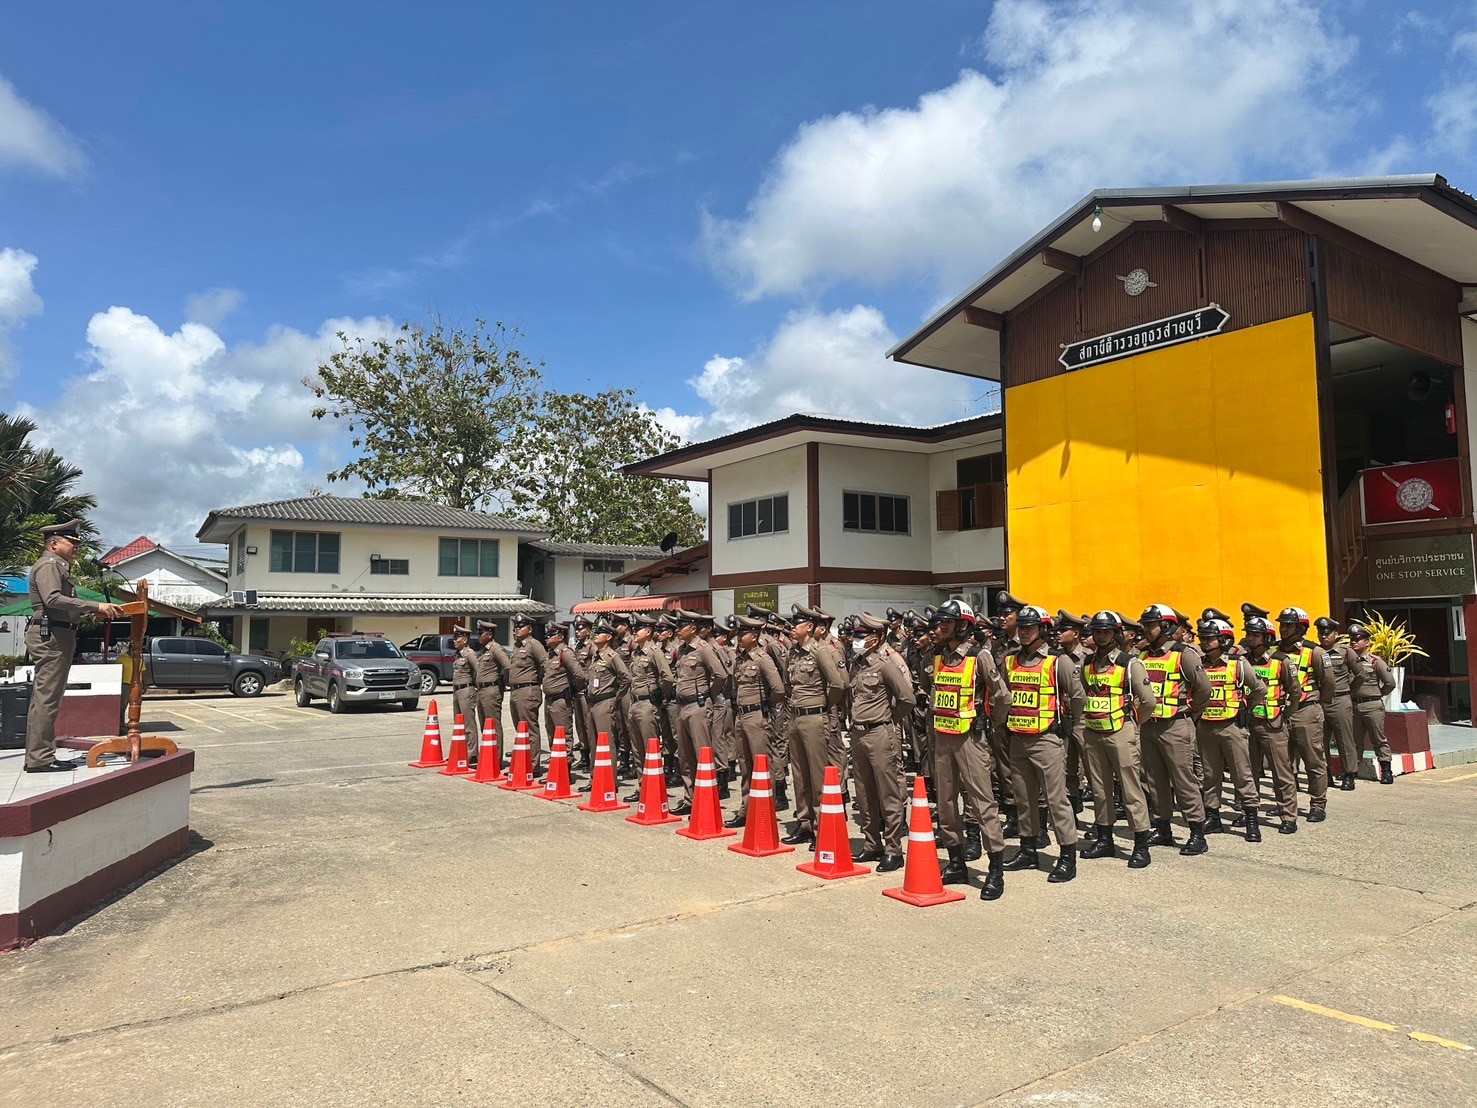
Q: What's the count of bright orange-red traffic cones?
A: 11